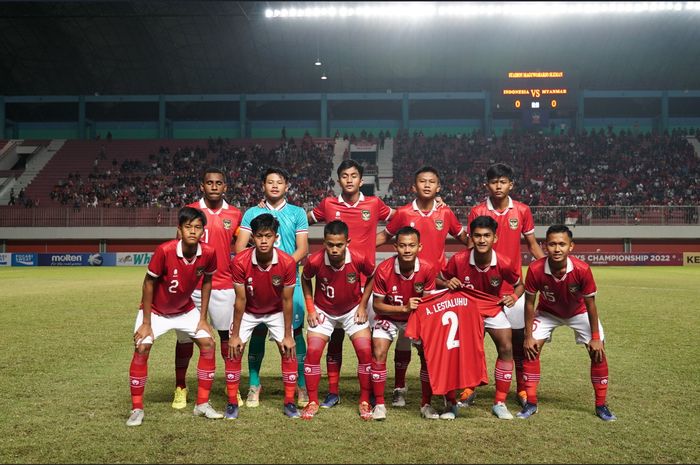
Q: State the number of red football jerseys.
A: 11